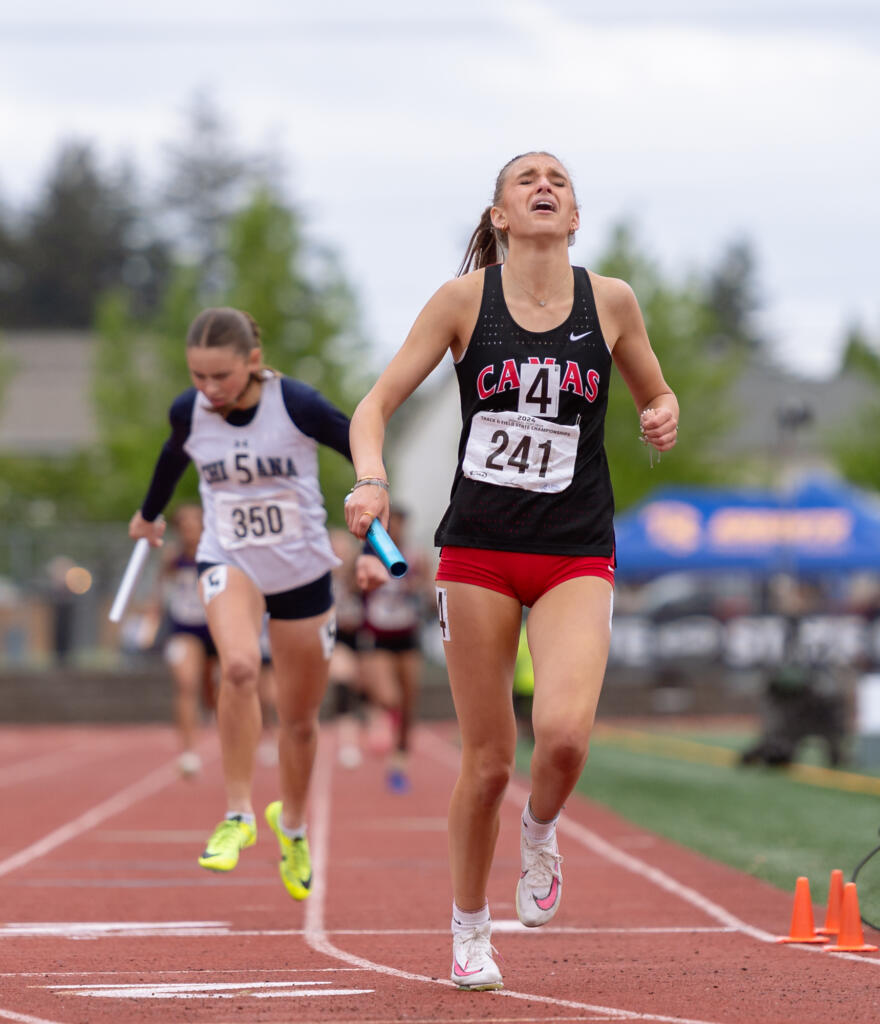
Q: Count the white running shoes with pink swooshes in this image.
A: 2